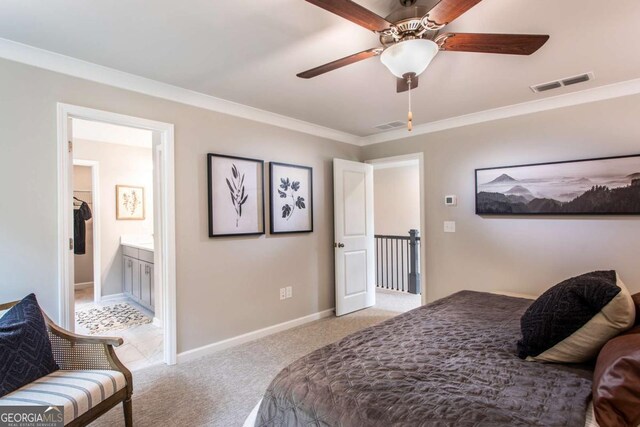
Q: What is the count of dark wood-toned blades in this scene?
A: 5